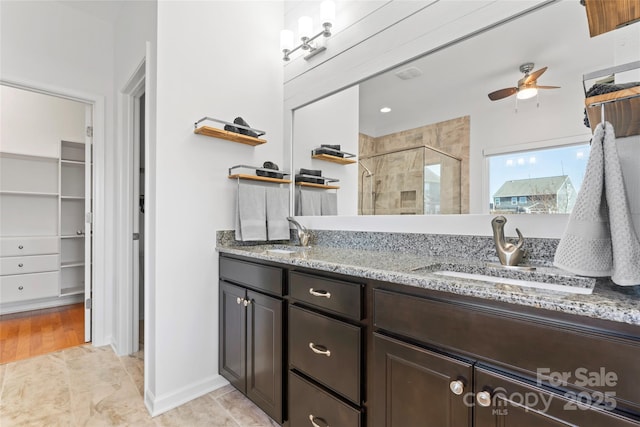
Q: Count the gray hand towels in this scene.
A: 3